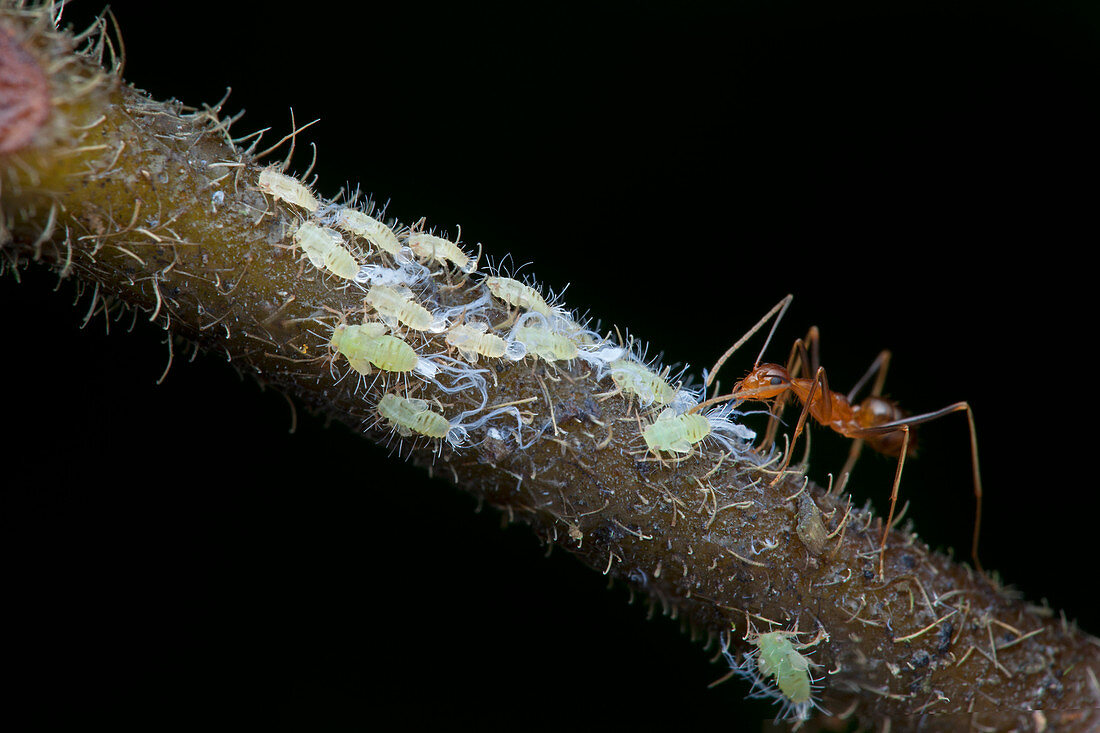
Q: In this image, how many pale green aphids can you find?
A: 13